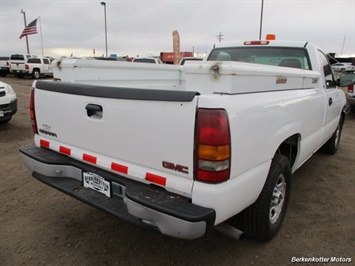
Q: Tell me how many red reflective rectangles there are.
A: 5